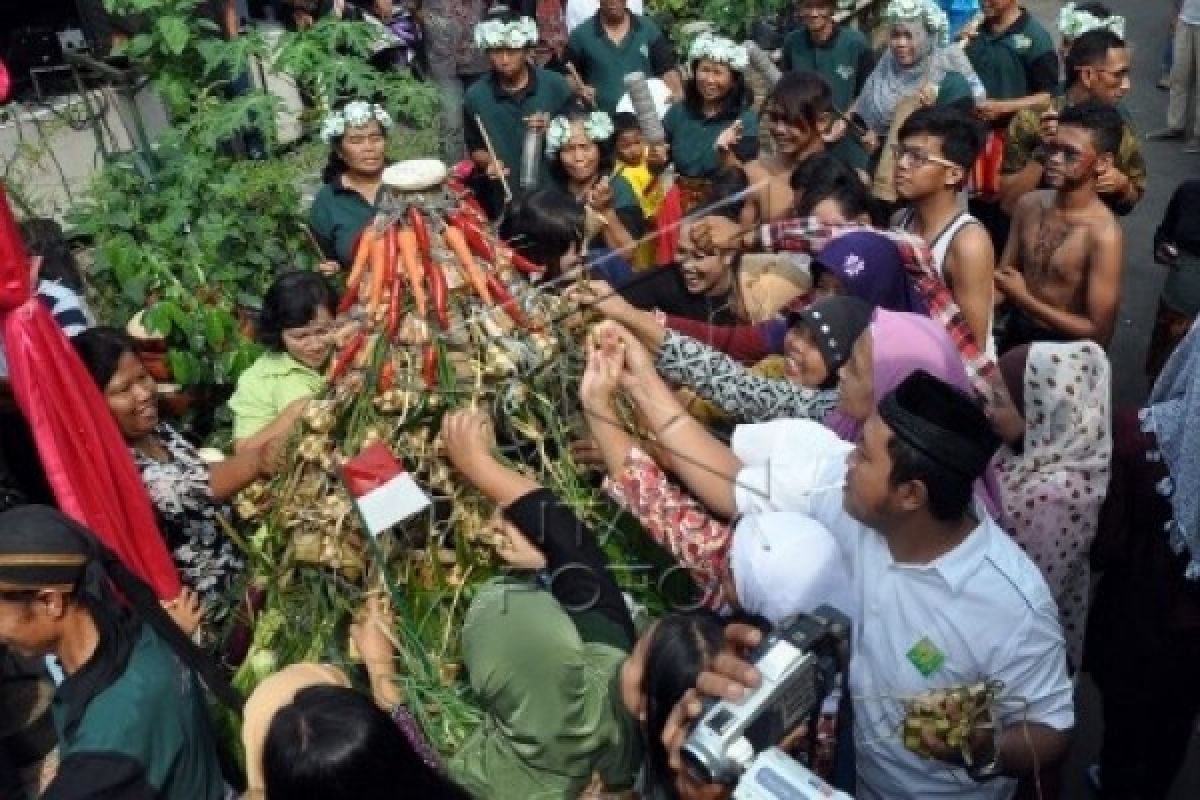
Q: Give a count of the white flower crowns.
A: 6